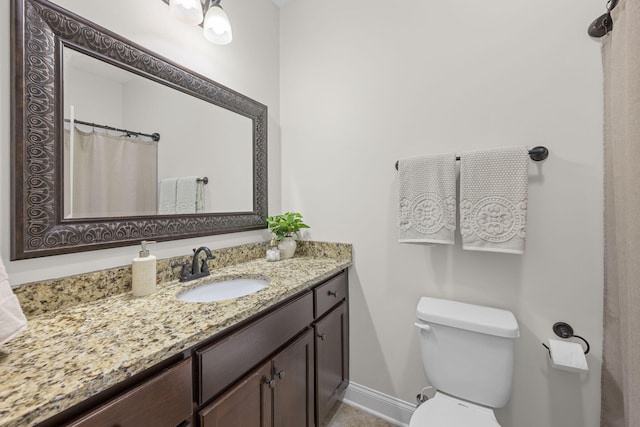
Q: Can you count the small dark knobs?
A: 4